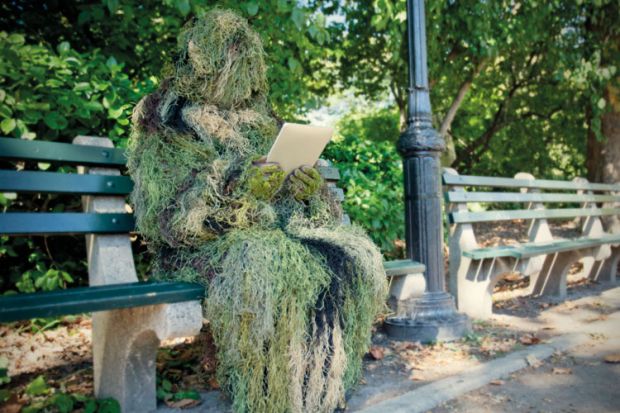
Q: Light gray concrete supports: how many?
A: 5